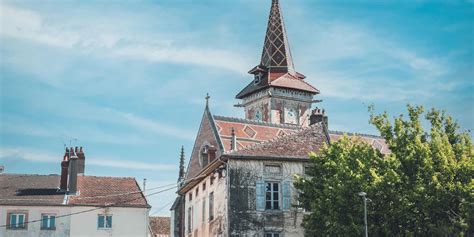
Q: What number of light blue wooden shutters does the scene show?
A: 2